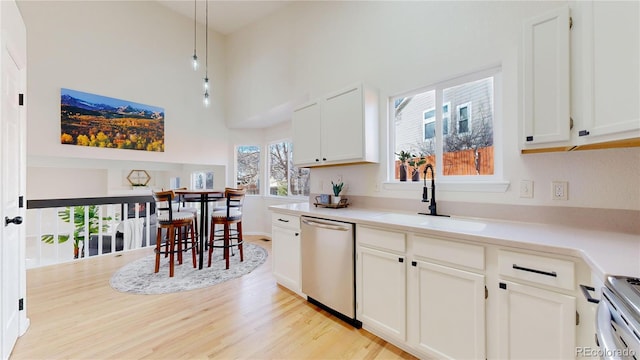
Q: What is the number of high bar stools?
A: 4